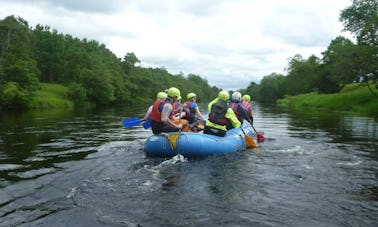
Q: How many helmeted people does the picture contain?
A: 7